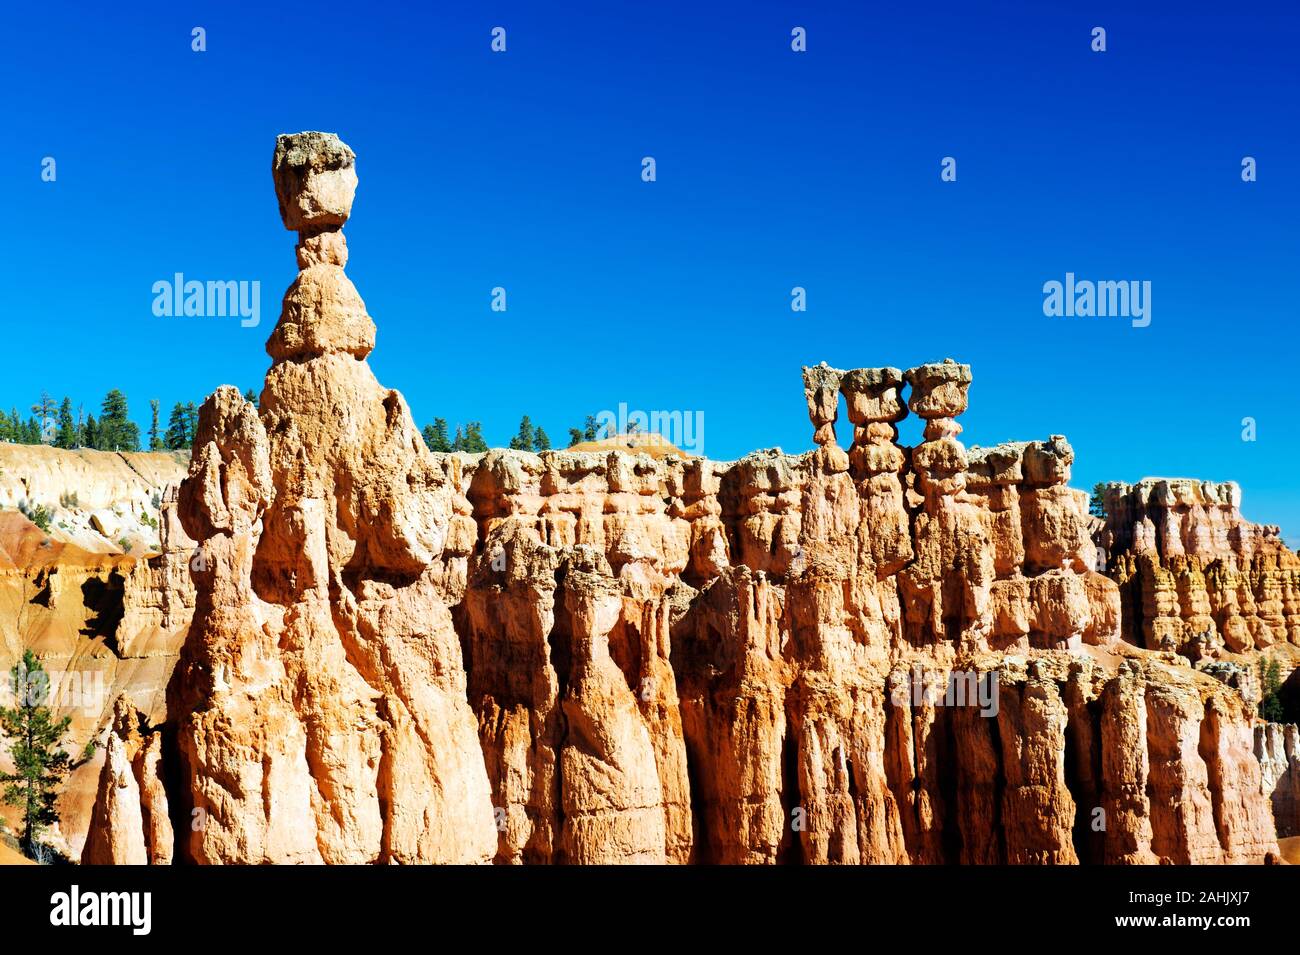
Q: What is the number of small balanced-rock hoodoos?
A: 3